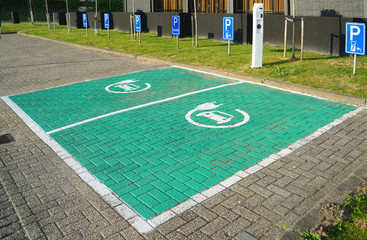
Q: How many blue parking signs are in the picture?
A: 6